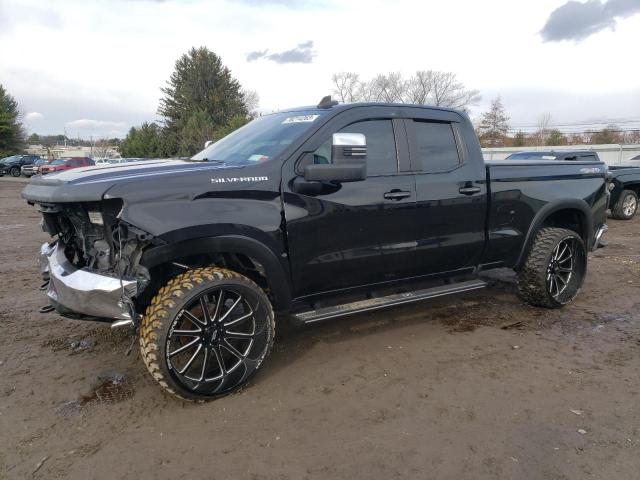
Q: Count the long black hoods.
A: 1